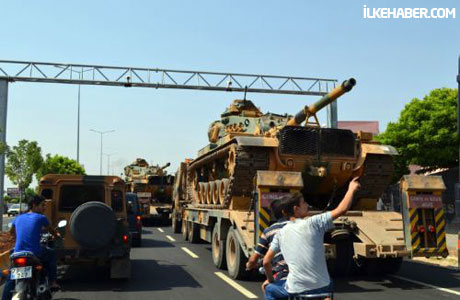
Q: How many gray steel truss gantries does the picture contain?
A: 1